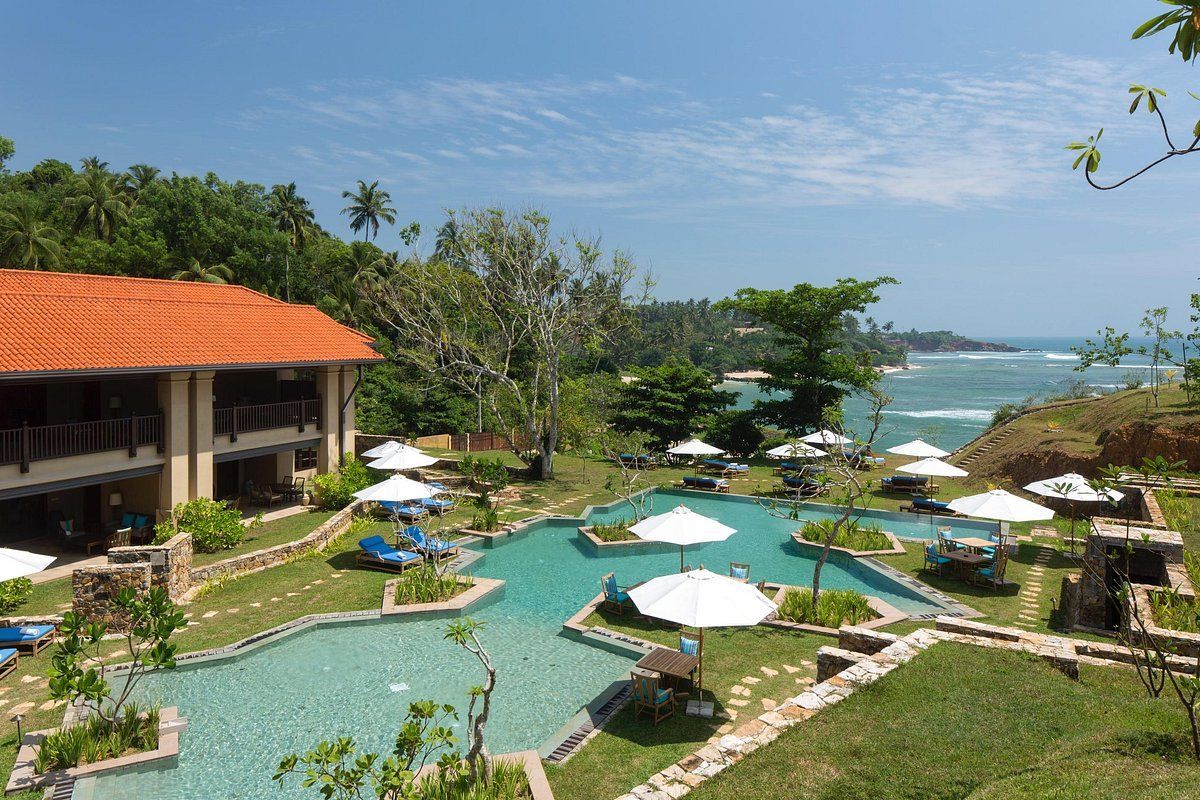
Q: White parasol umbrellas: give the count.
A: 13